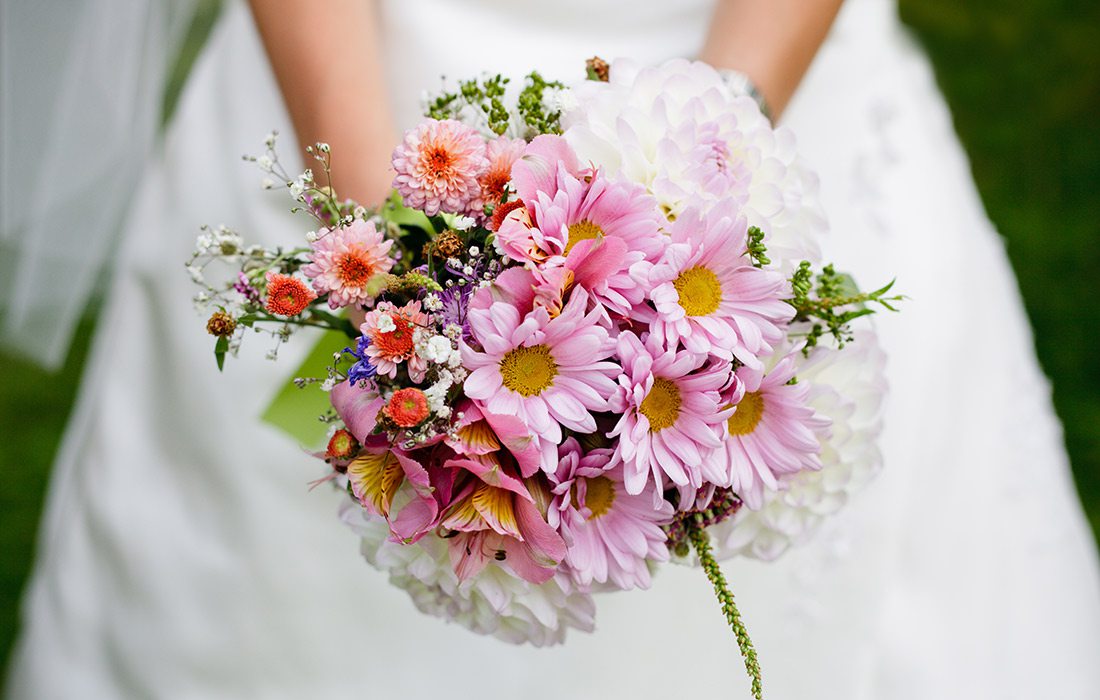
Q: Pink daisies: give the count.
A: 6